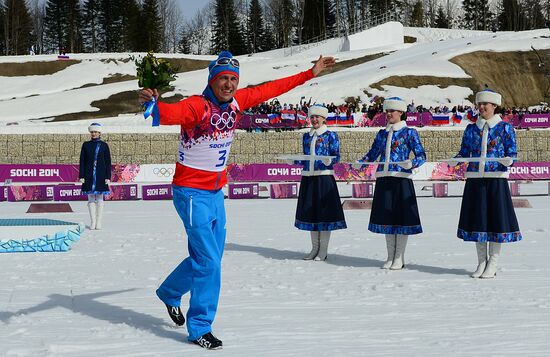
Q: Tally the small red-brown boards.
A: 3